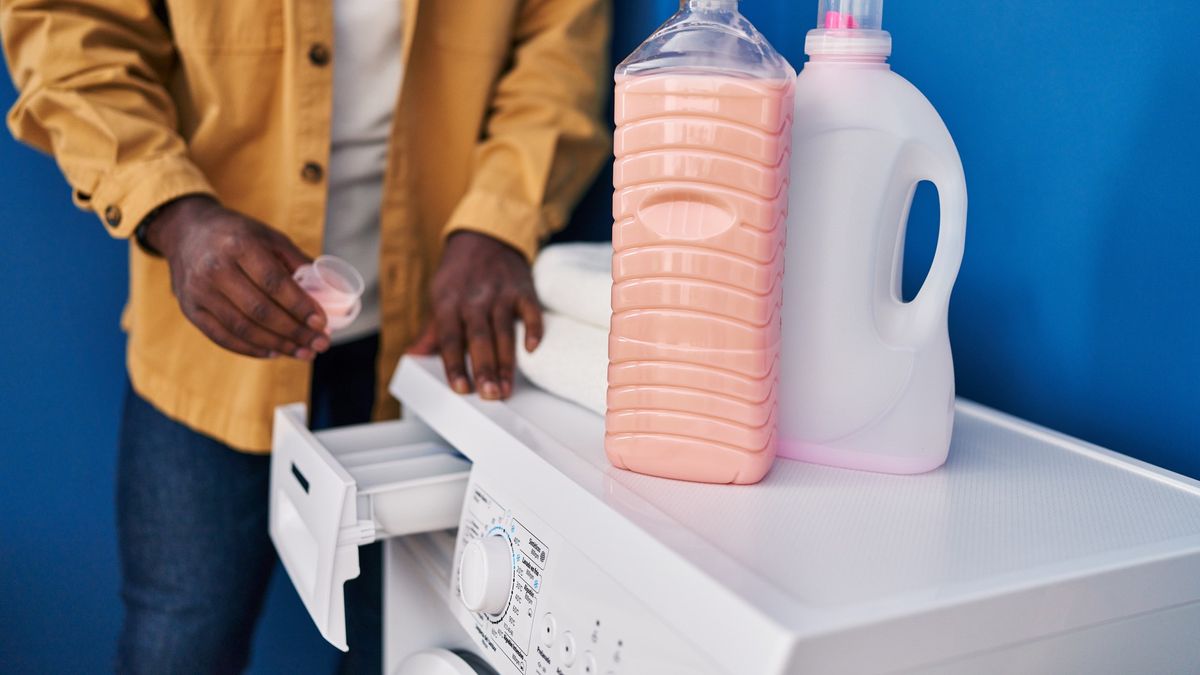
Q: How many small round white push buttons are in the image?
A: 3